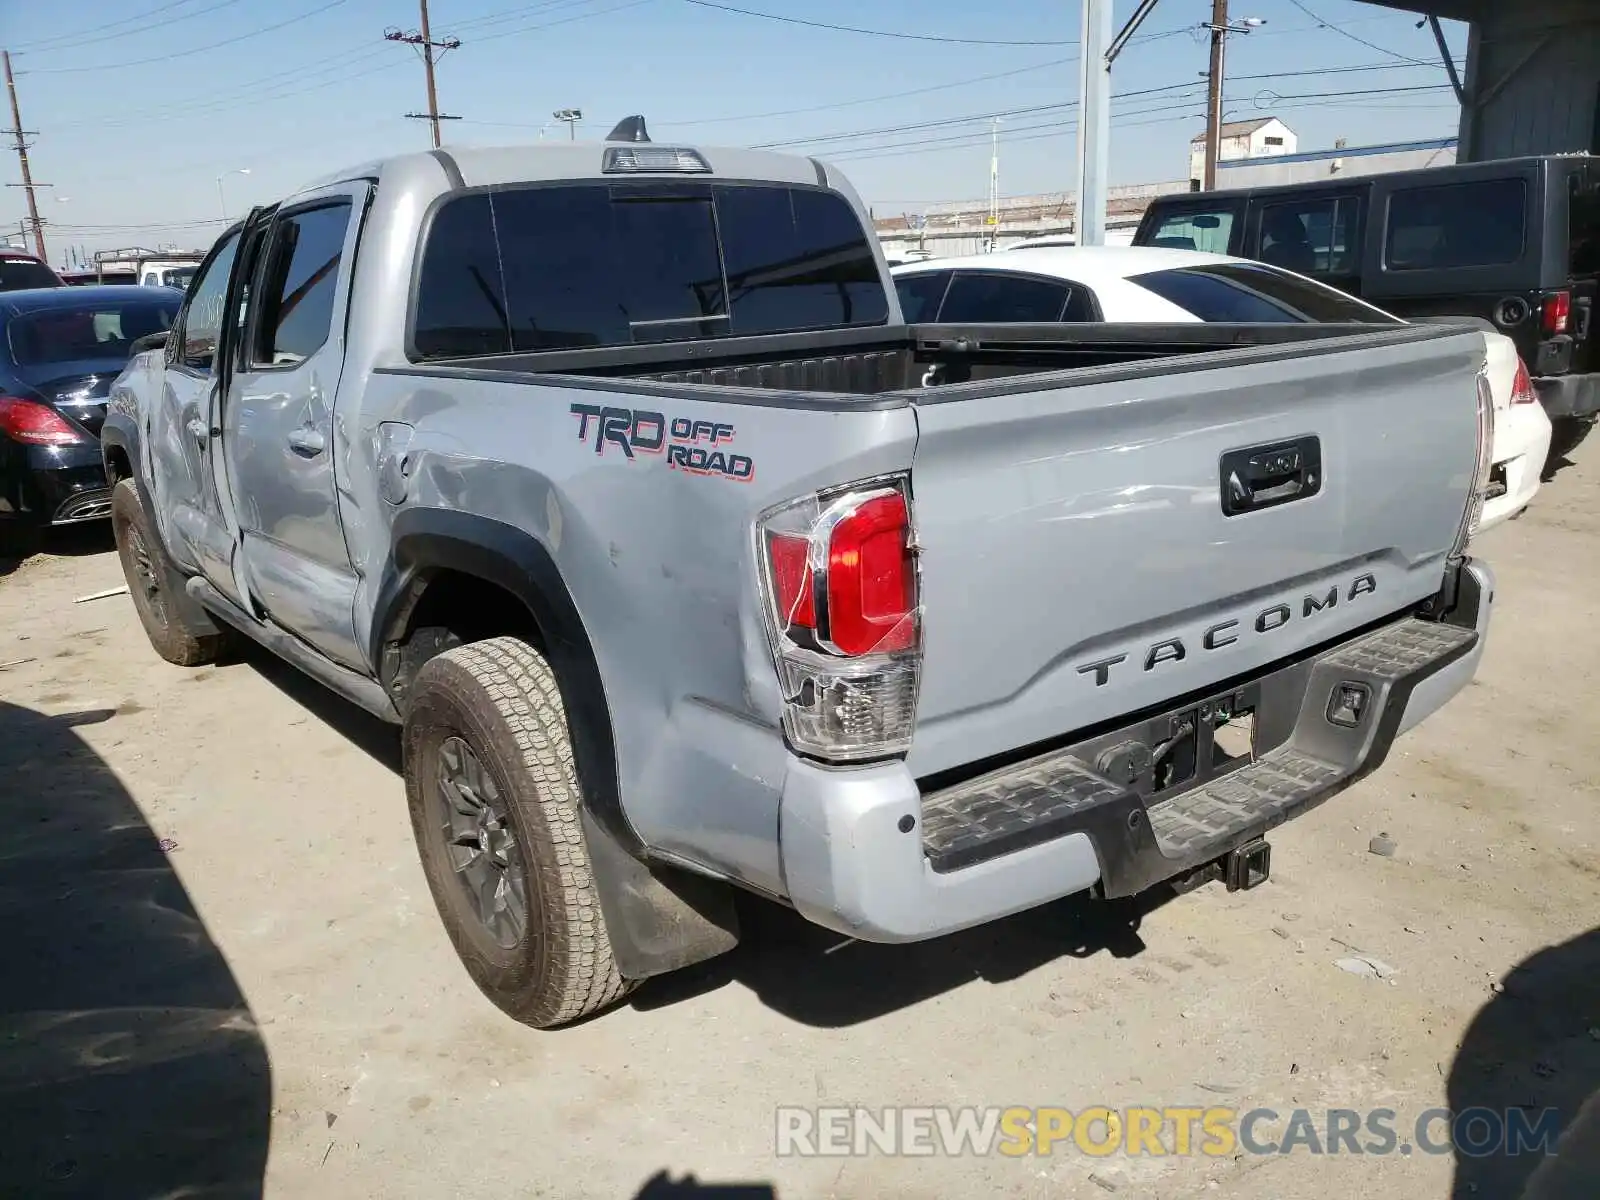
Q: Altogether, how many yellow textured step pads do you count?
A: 0